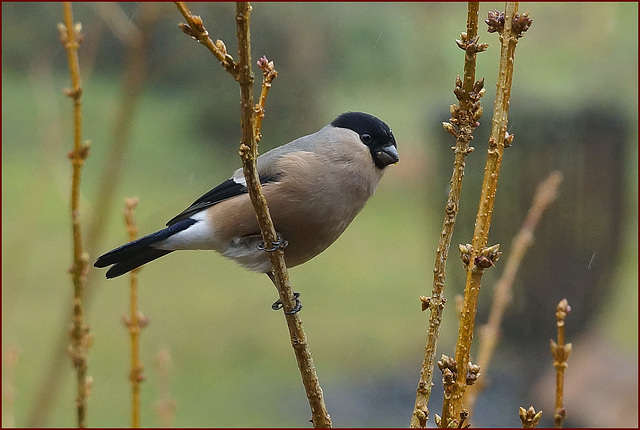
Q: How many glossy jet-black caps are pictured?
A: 1